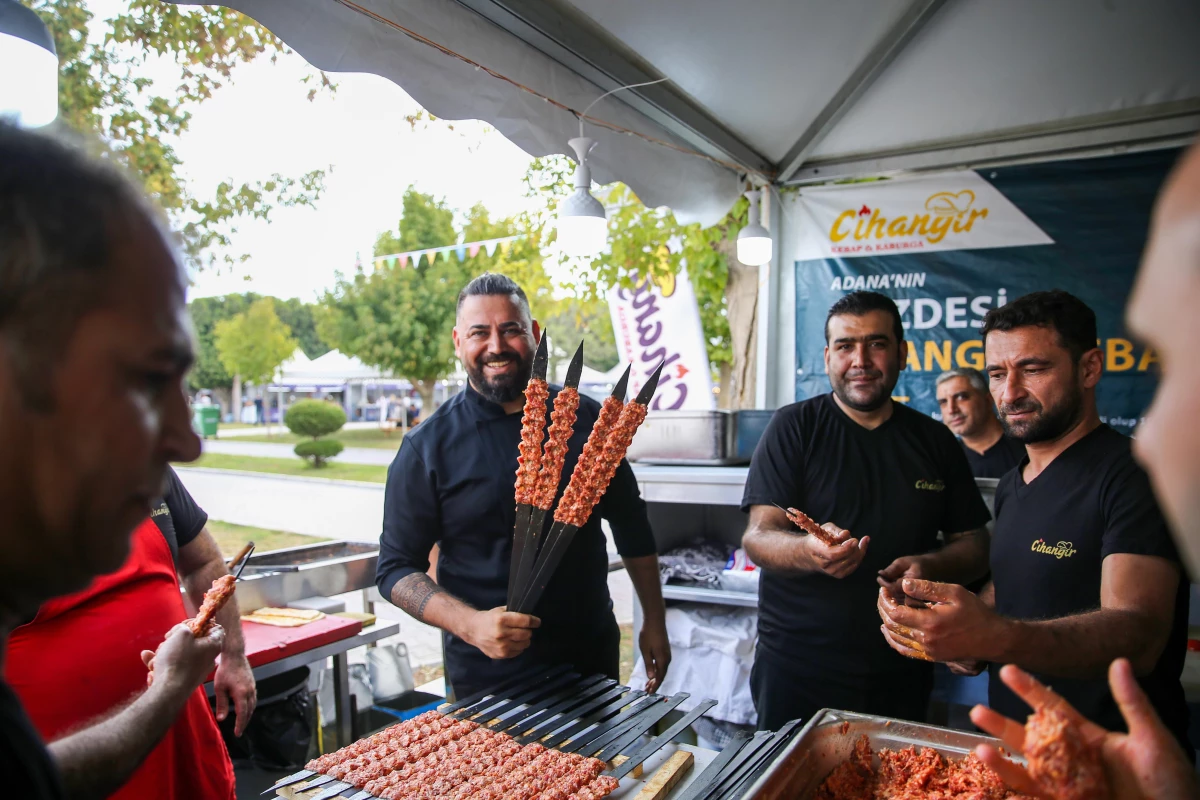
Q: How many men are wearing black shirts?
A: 6